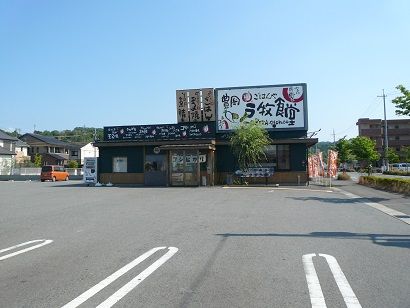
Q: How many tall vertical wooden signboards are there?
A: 3